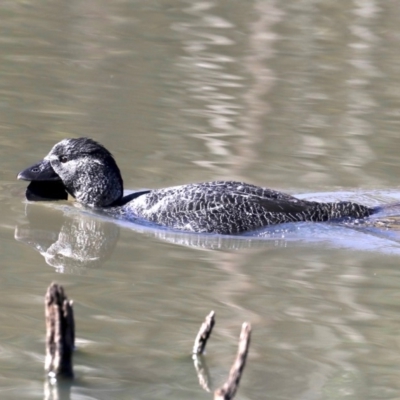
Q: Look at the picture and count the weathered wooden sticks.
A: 3